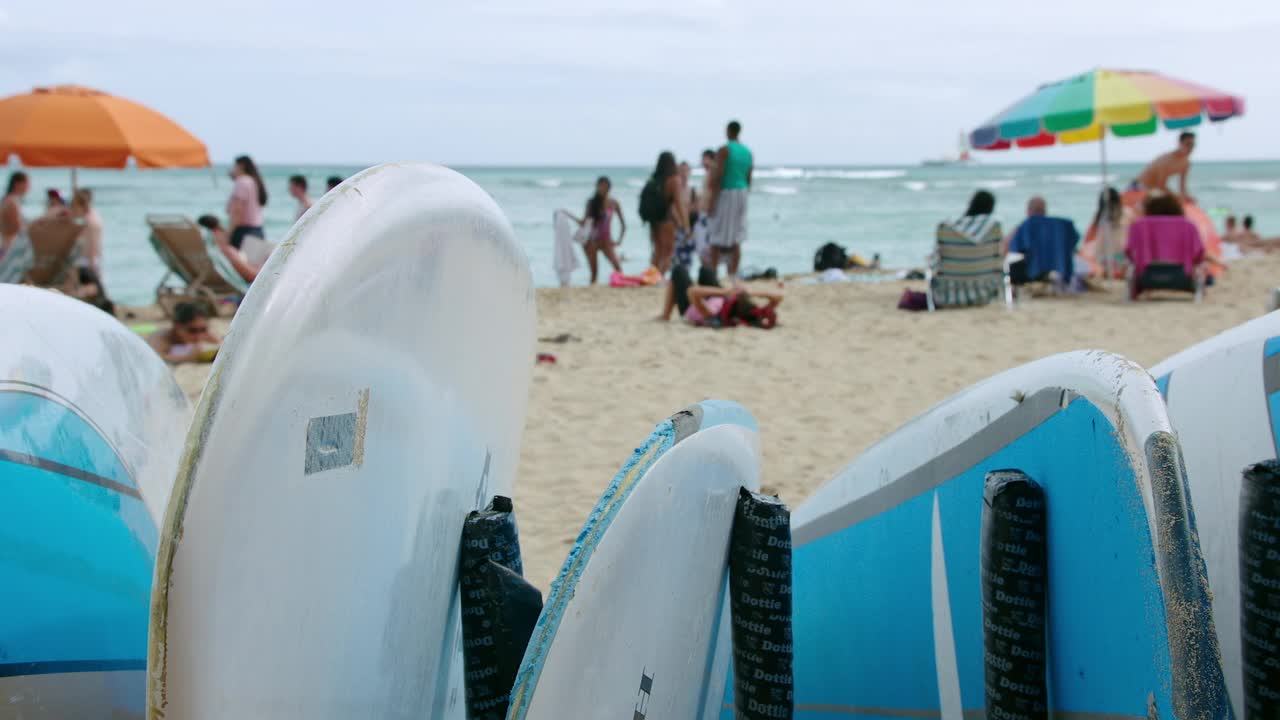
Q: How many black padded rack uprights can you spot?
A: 4